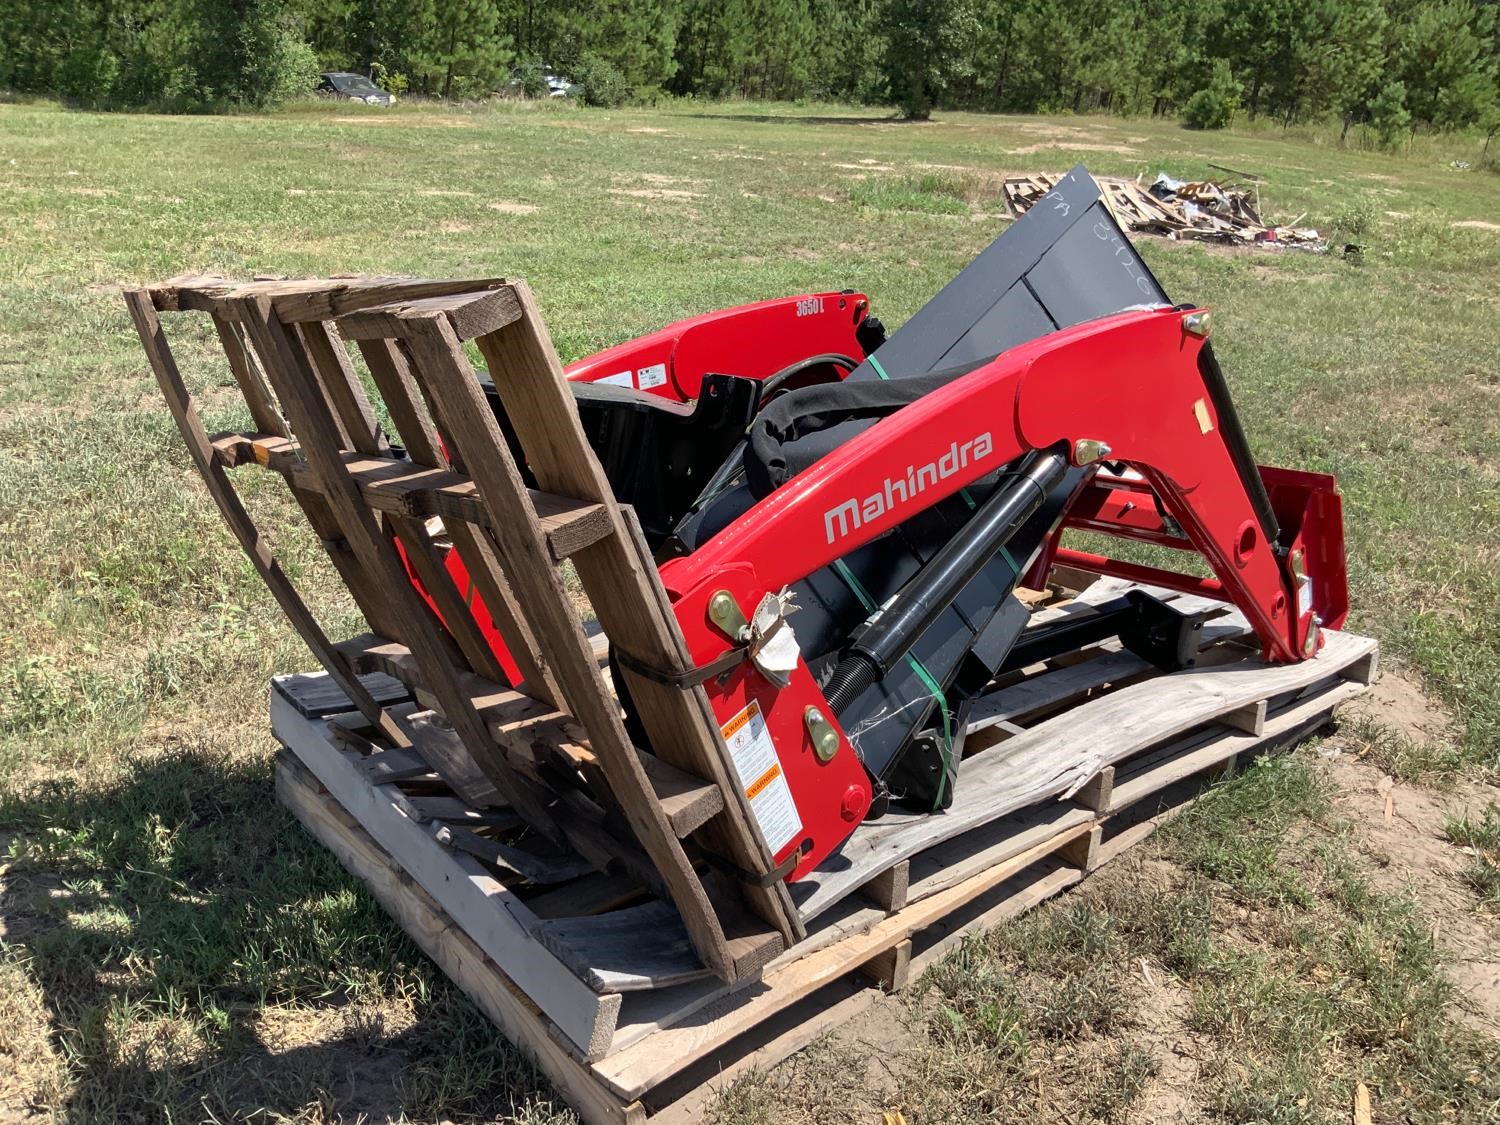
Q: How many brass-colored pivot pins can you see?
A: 6